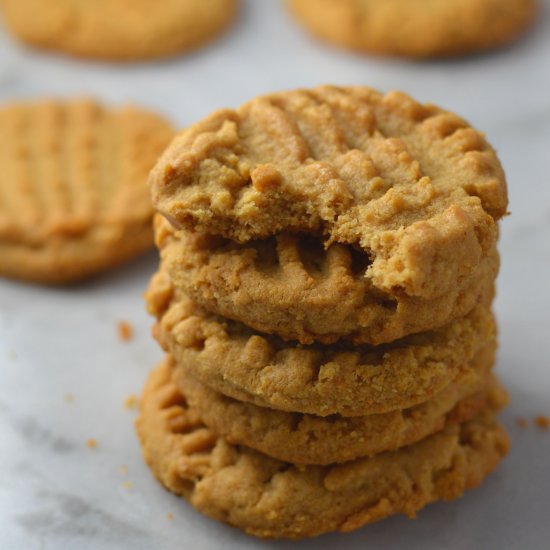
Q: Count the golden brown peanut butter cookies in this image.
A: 8